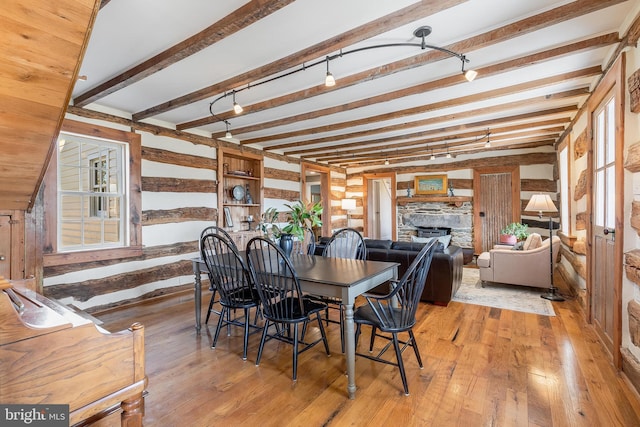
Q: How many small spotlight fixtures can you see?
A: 8